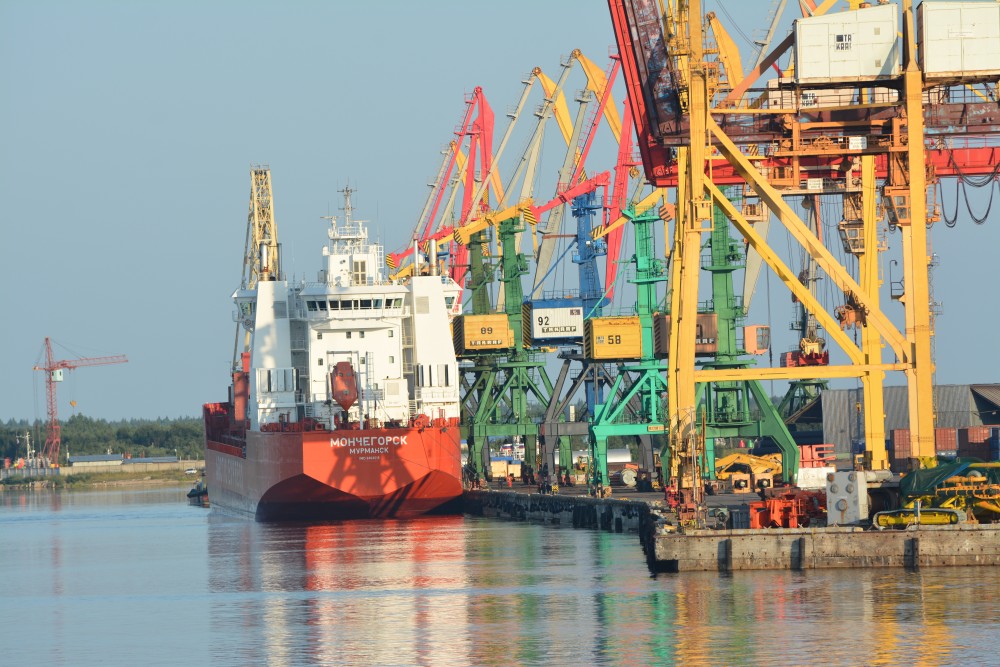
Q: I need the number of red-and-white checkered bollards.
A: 0